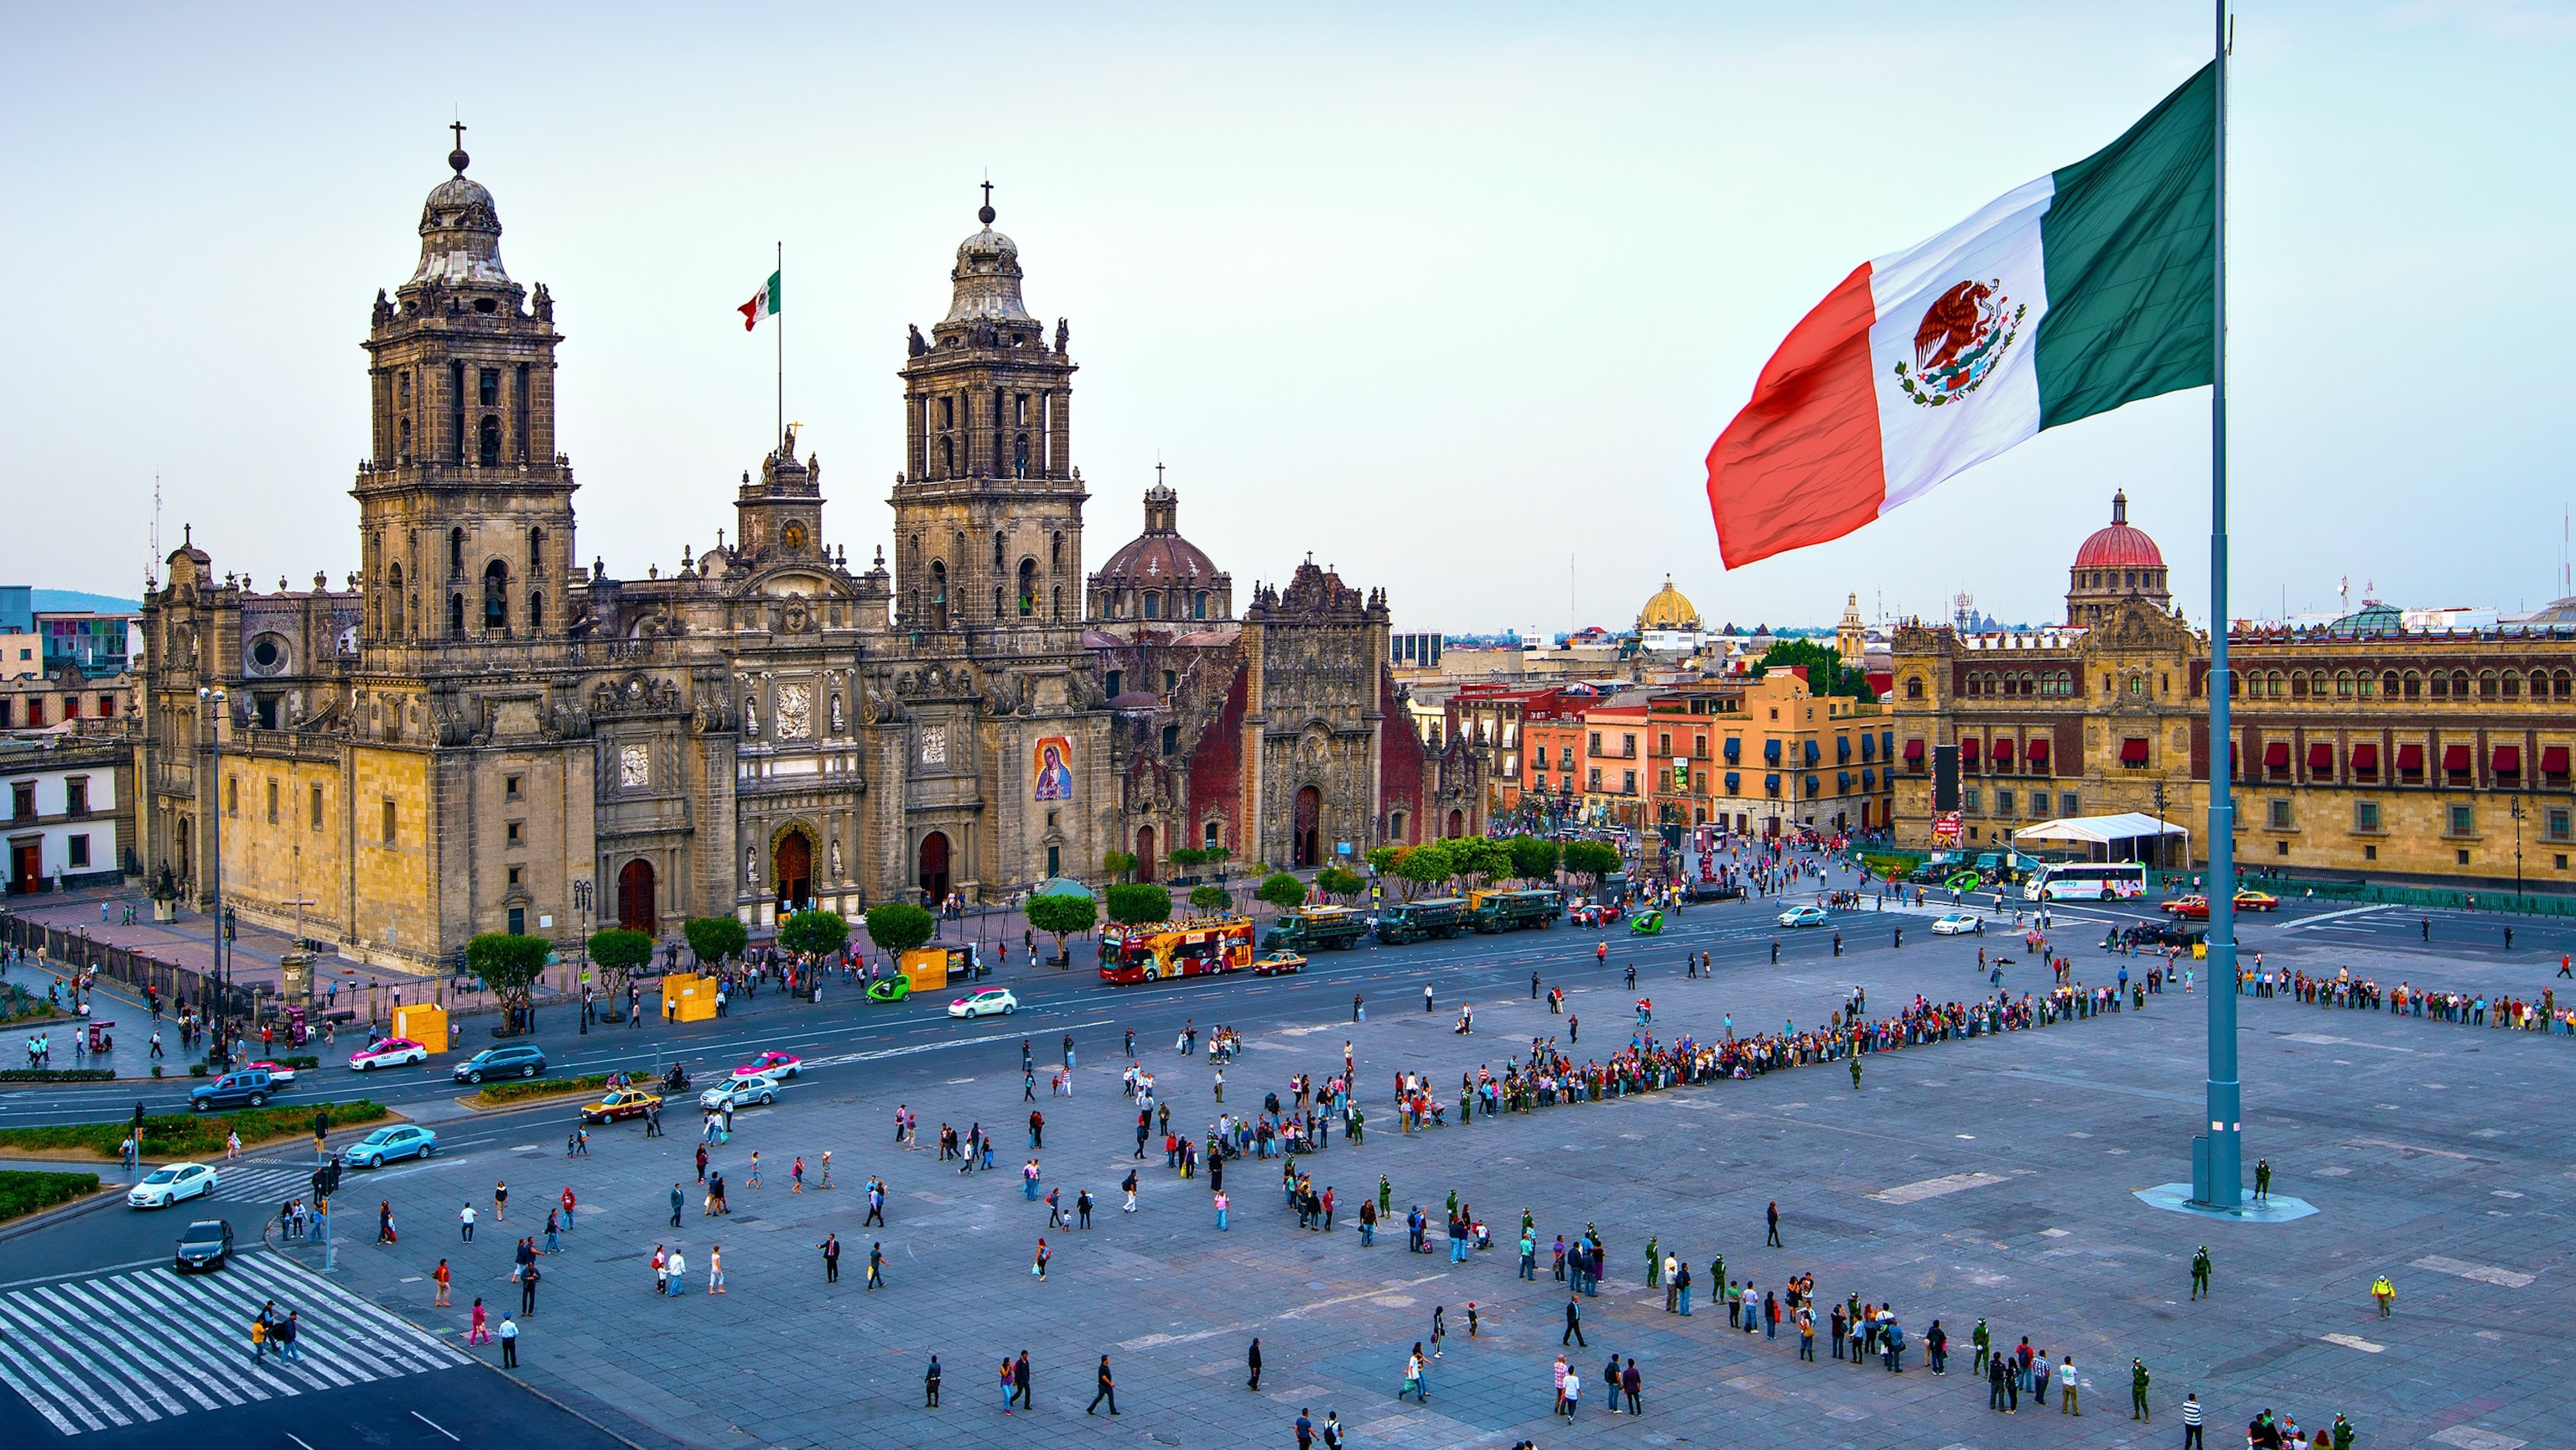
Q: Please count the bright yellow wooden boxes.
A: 3